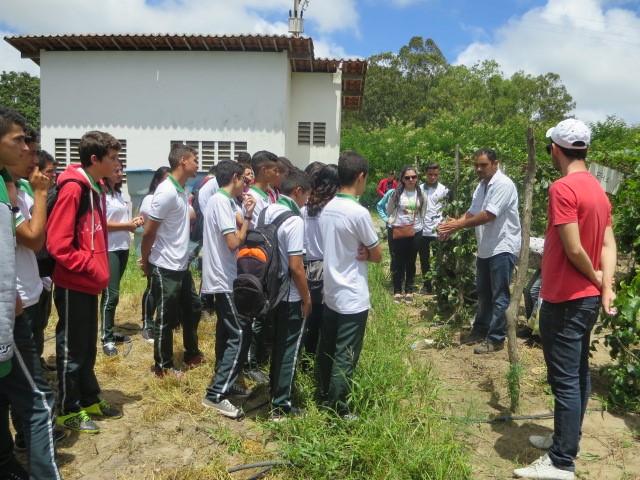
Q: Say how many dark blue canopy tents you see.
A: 0